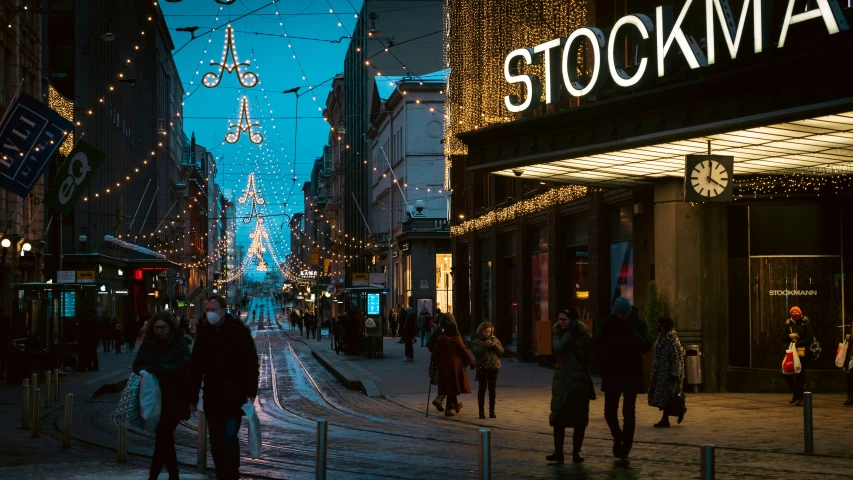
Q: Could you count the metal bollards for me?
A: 13